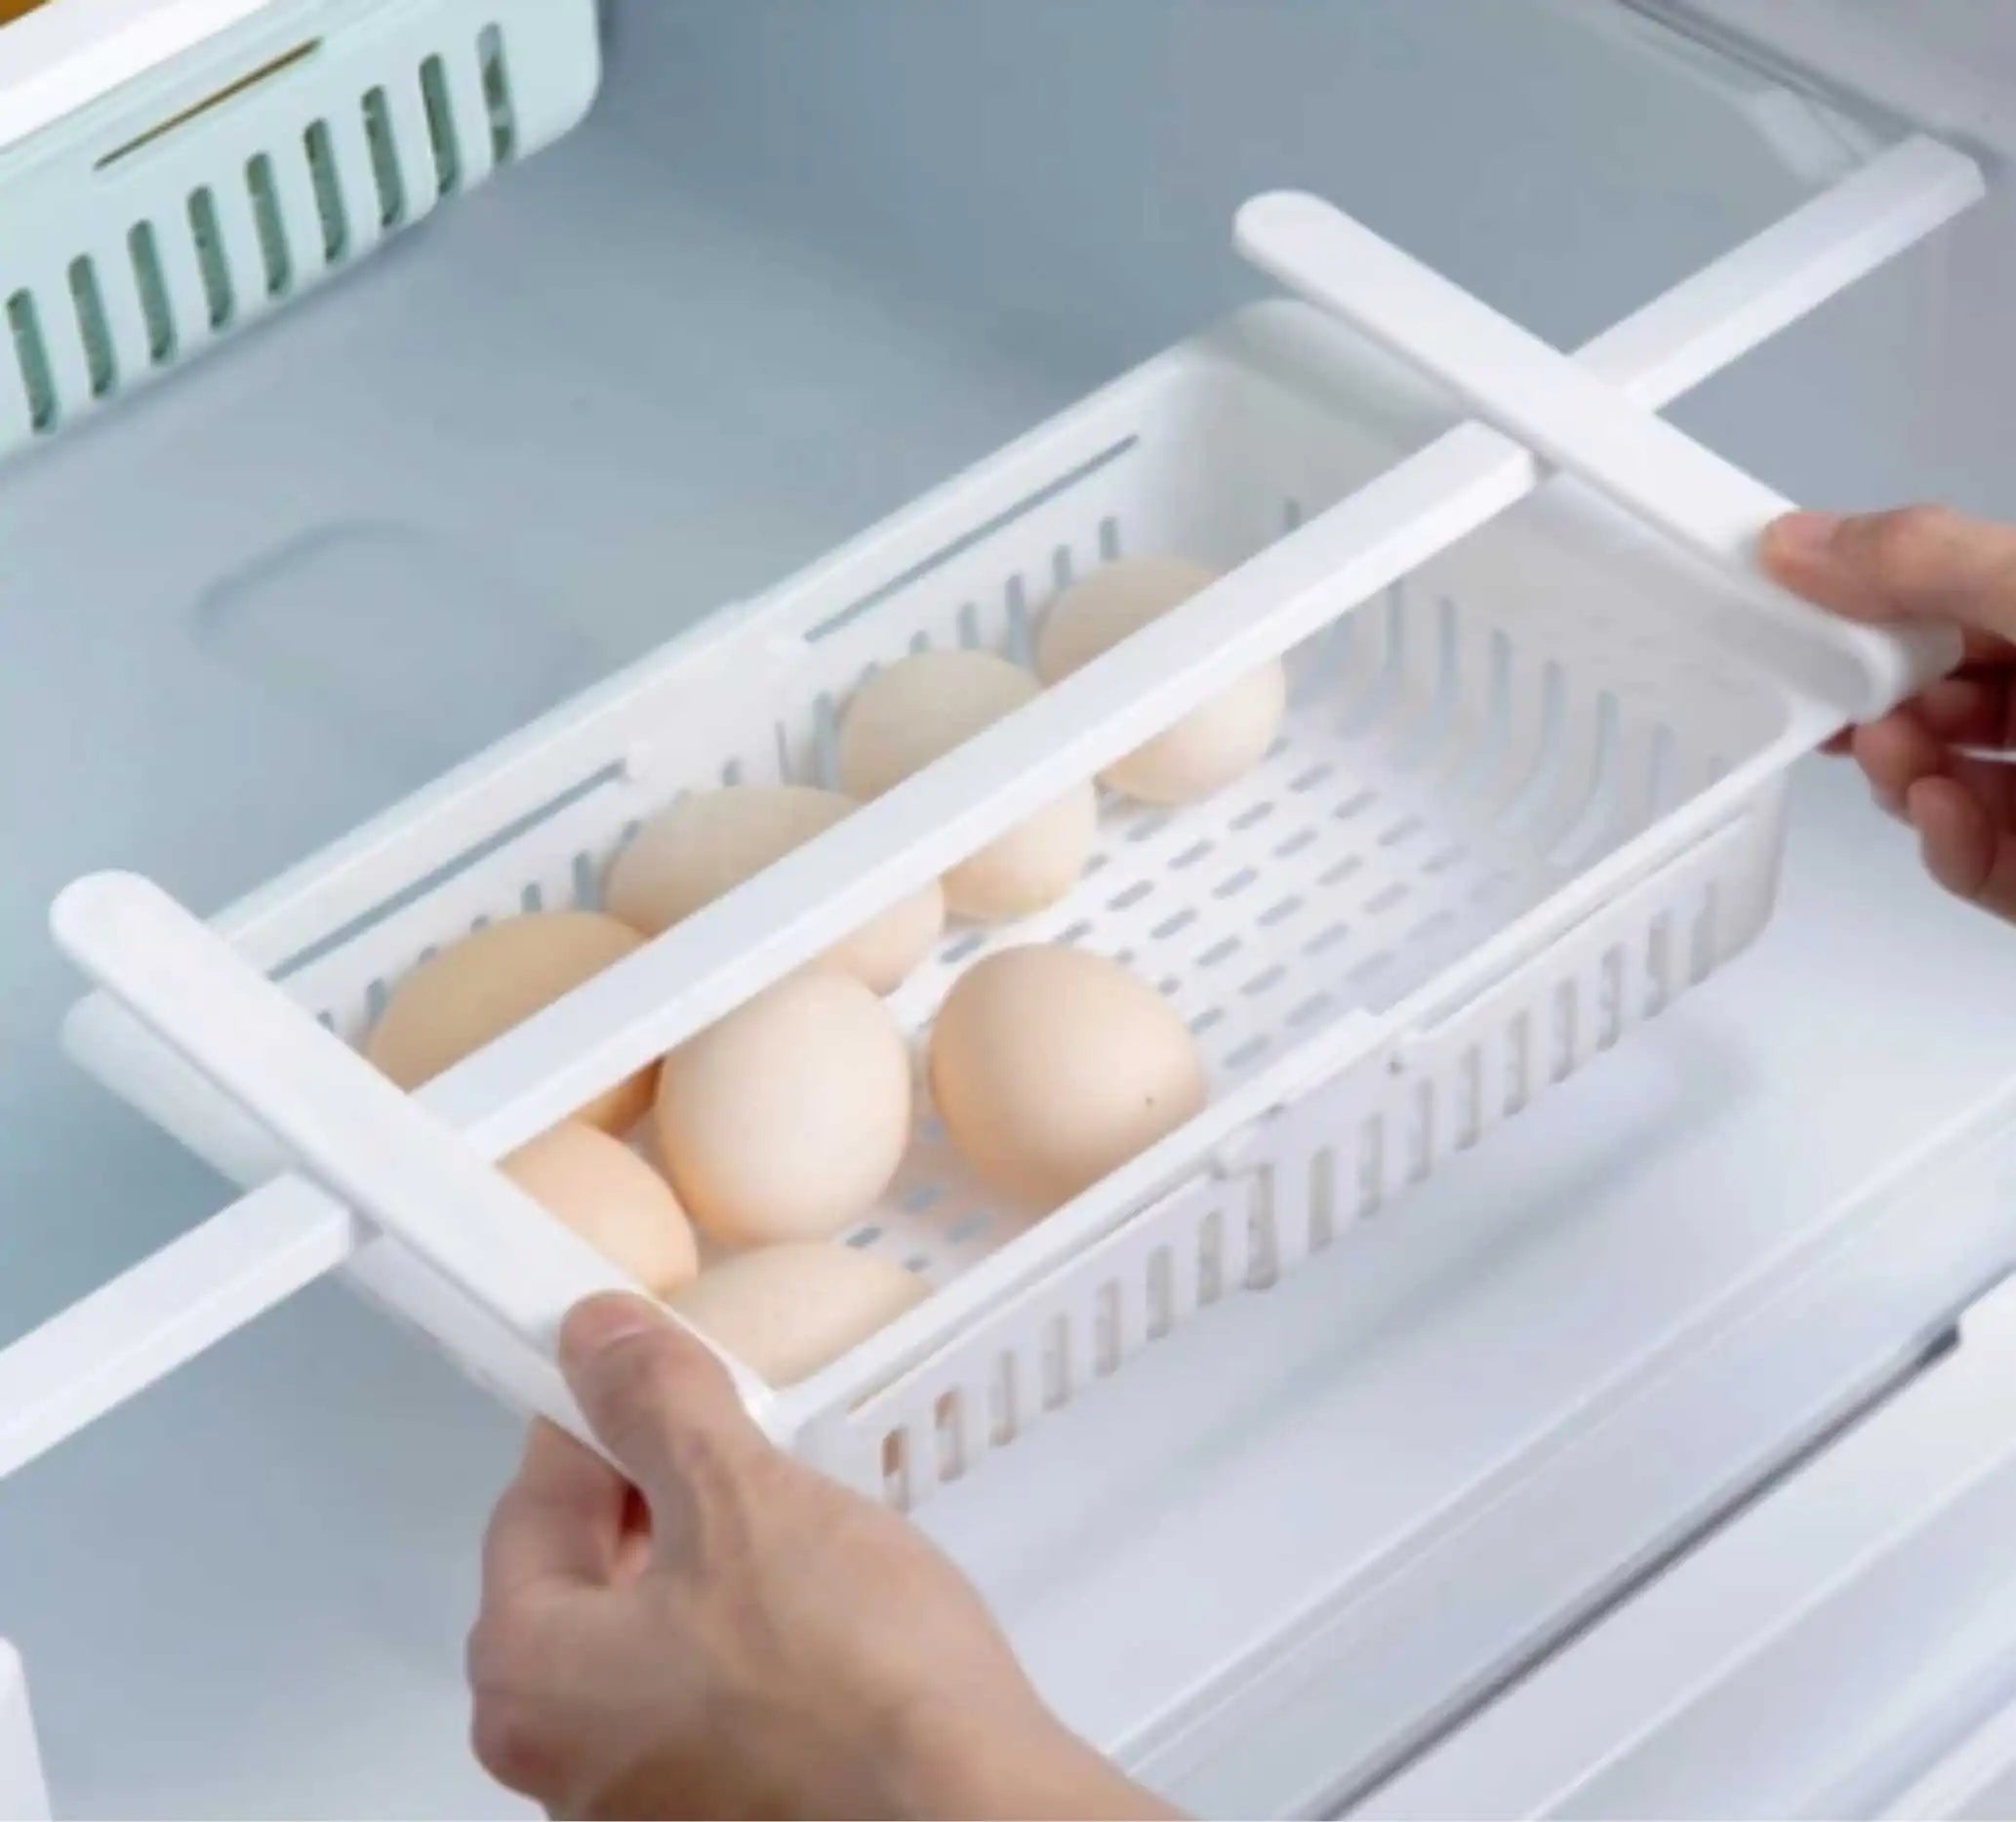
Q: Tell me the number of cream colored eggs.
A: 8